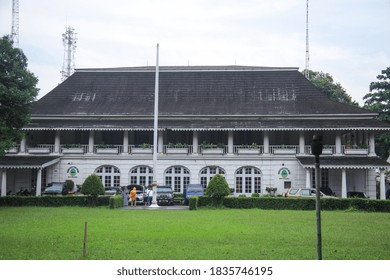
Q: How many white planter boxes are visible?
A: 11